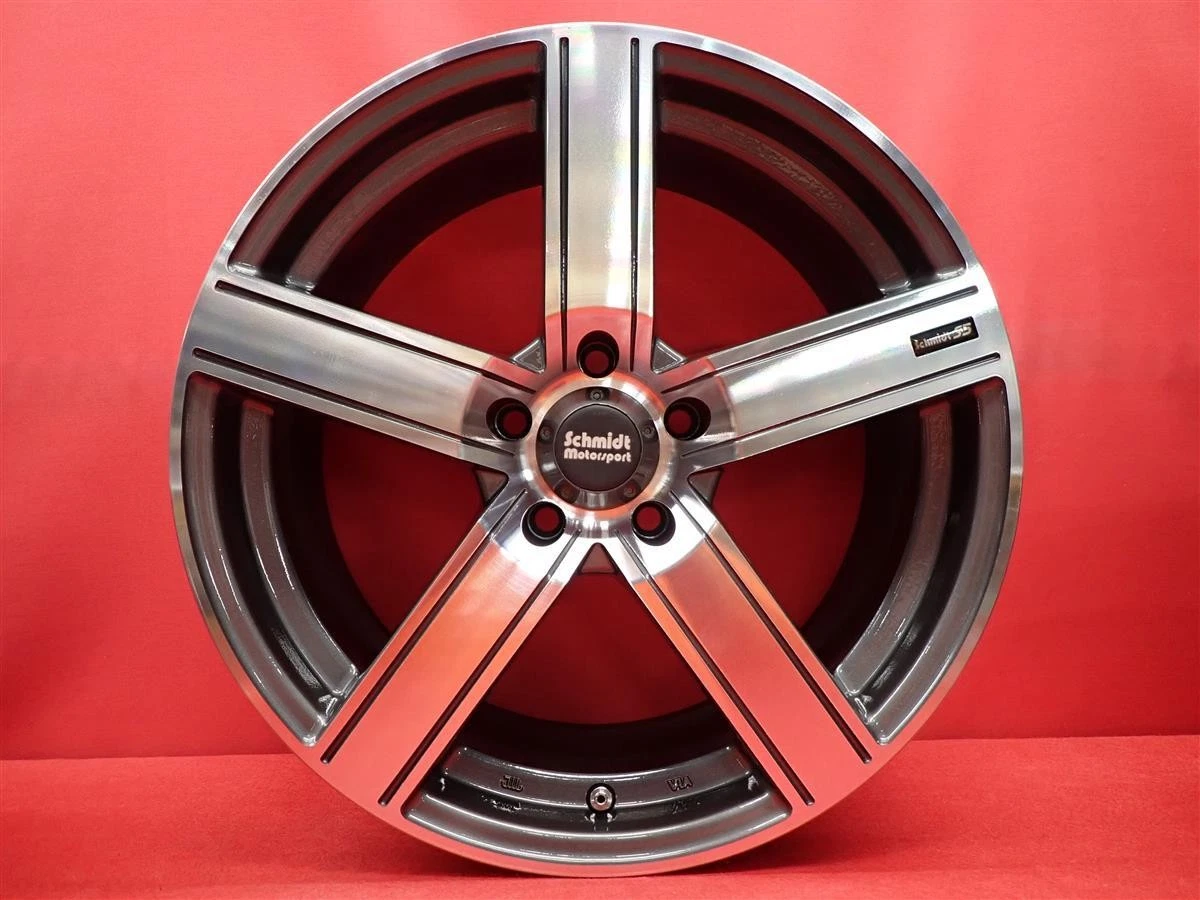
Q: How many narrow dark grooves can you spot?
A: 10